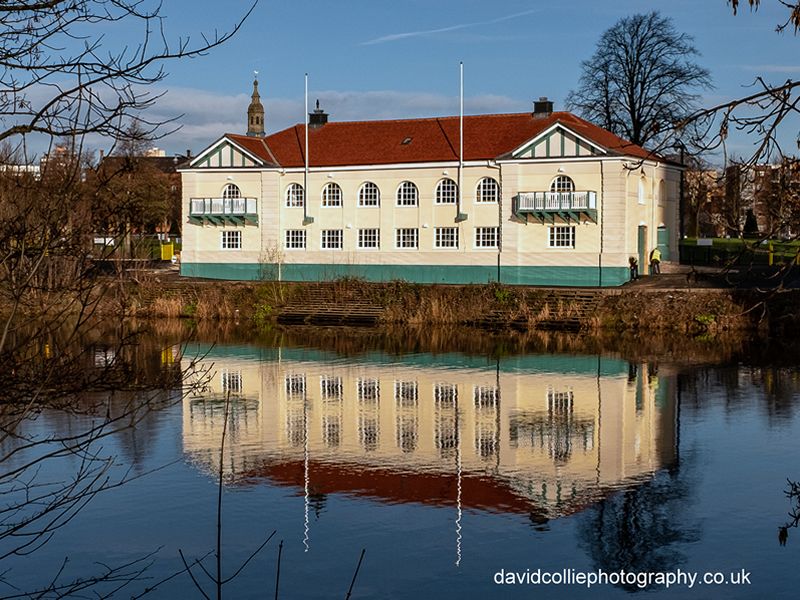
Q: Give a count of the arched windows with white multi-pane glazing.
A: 8